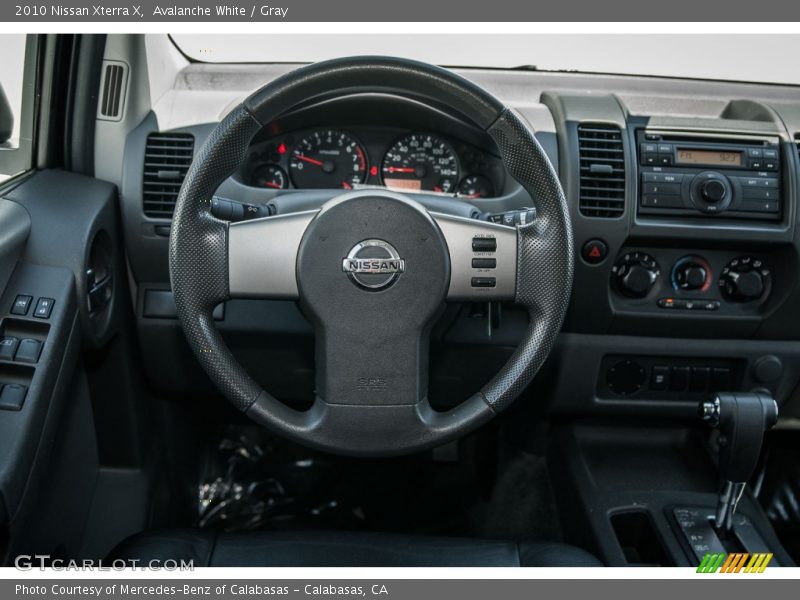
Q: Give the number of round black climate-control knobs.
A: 3